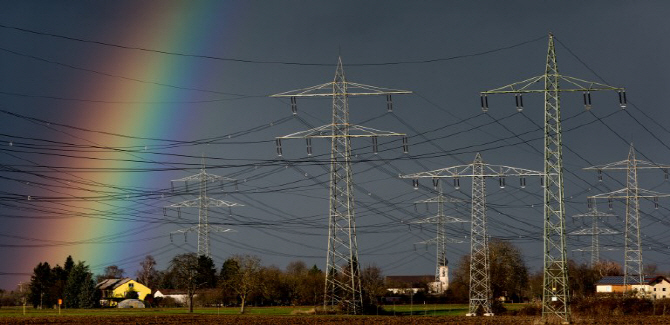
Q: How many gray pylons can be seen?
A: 7